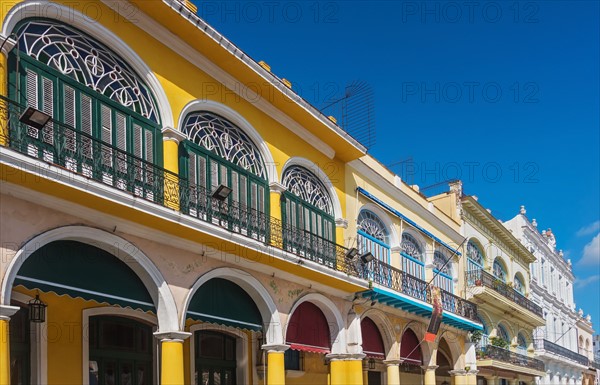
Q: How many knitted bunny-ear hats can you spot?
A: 0